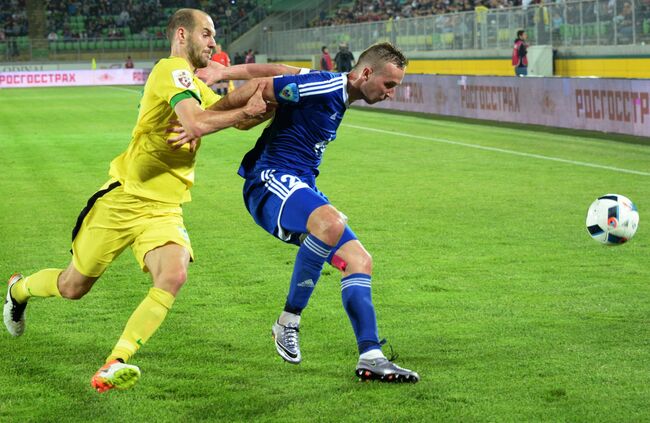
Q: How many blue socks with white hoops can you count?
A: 2